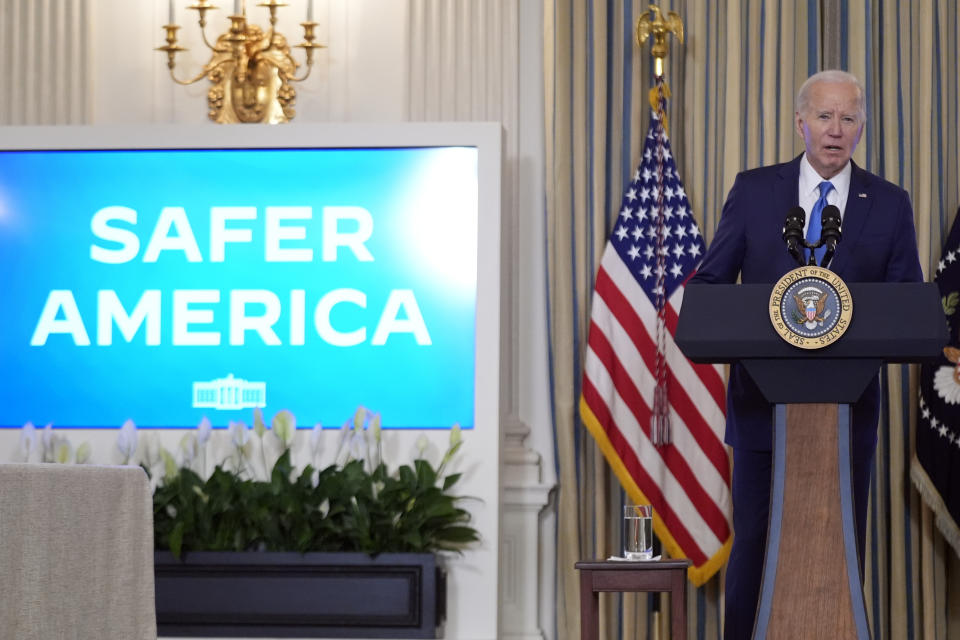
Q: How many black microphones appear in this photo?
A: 2